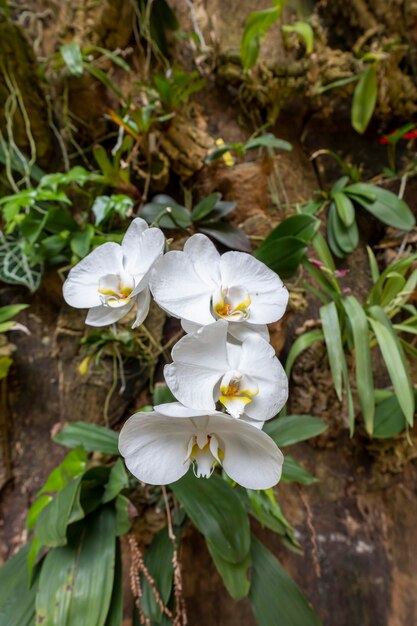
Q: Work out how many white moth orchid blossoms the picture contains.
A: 4